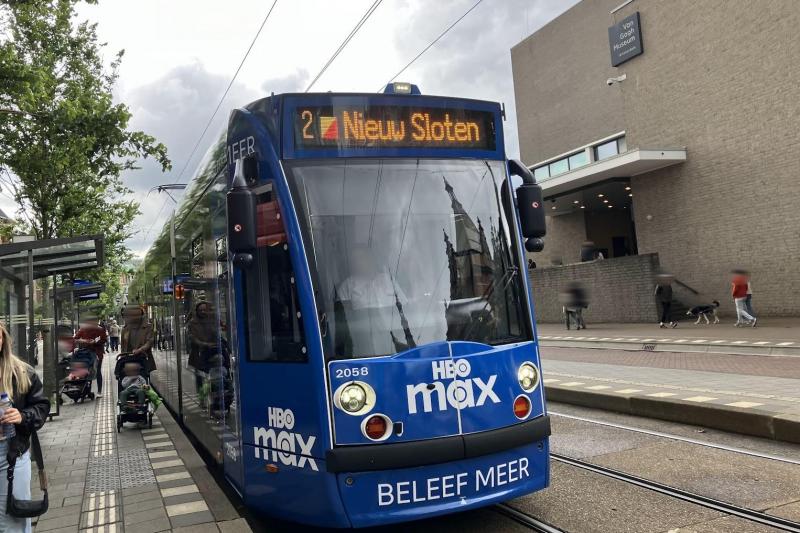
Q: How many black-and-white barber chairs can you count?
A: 0